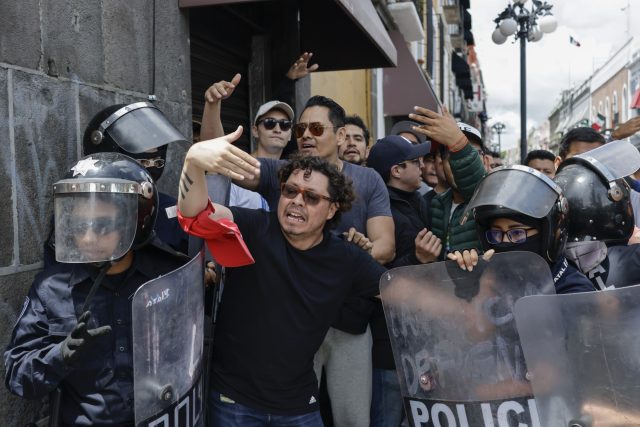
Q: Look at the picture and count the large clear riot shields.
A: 3